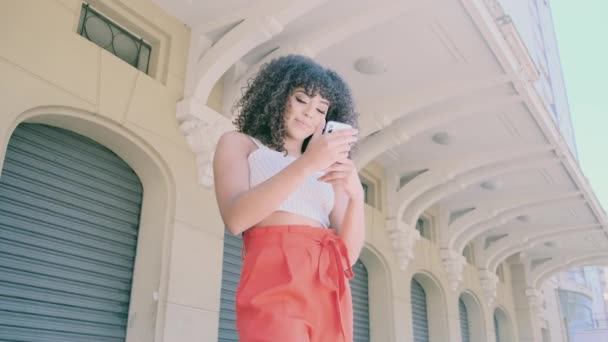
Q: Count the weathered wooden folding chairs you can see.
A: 0